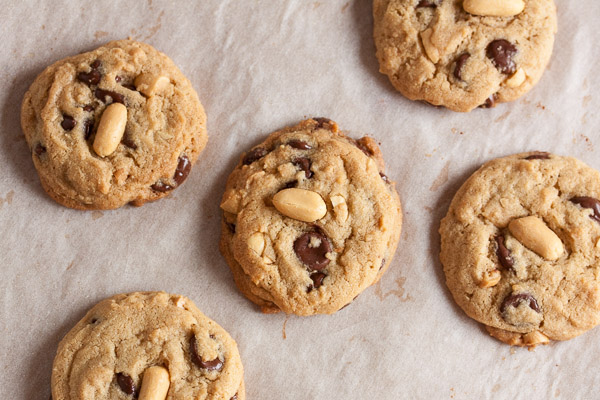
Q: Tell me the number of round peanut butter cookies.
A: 5